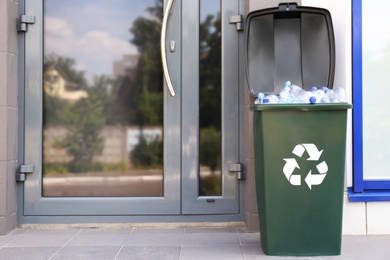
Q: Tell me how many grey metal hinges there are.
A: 4